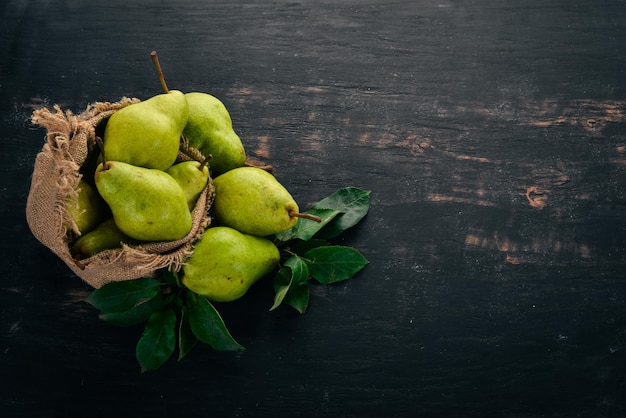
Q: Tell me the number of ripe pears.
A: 8